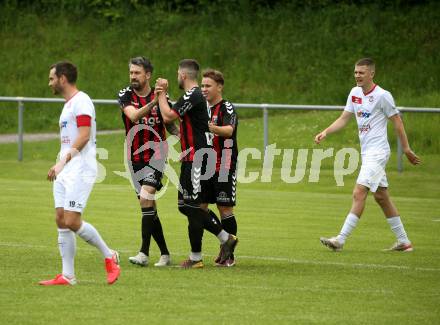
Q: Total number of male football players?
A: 5